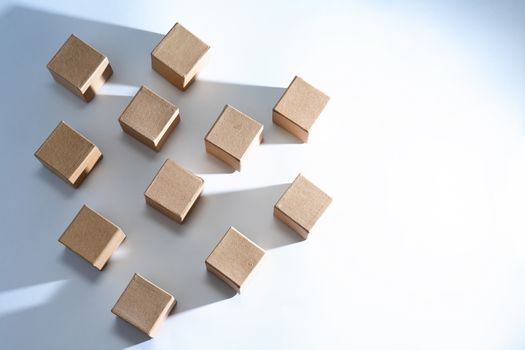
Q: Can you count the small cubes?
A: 11